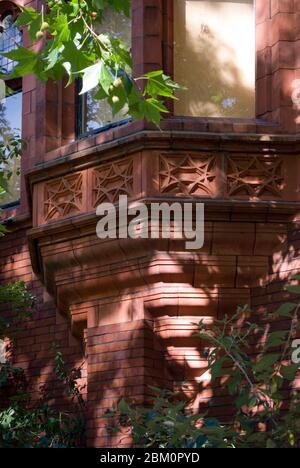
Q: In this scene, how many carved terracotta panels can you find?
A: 4